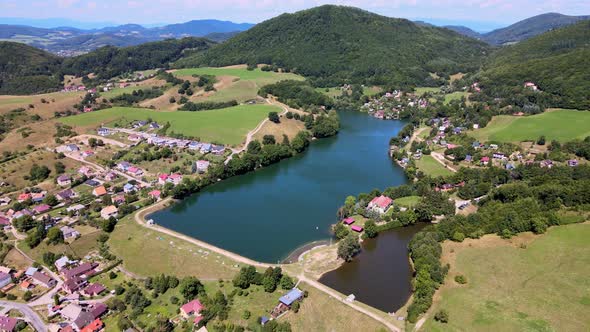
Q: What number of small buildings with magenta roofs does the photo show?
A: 2